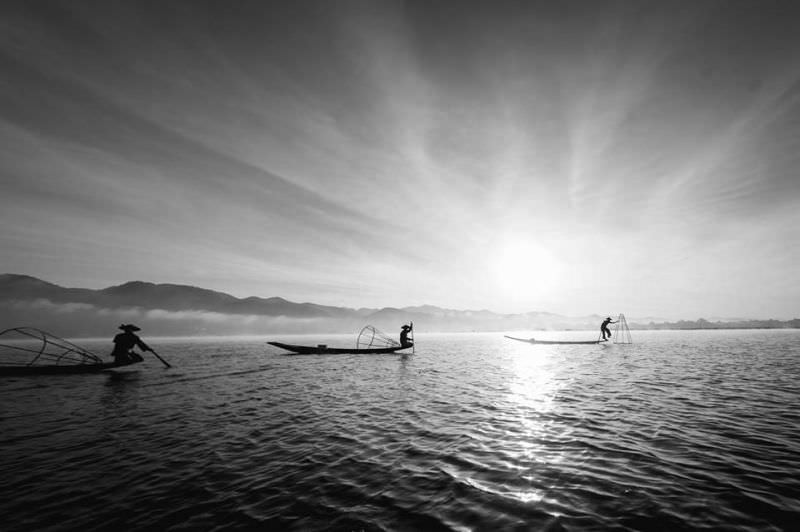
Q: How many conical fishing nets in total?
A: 3